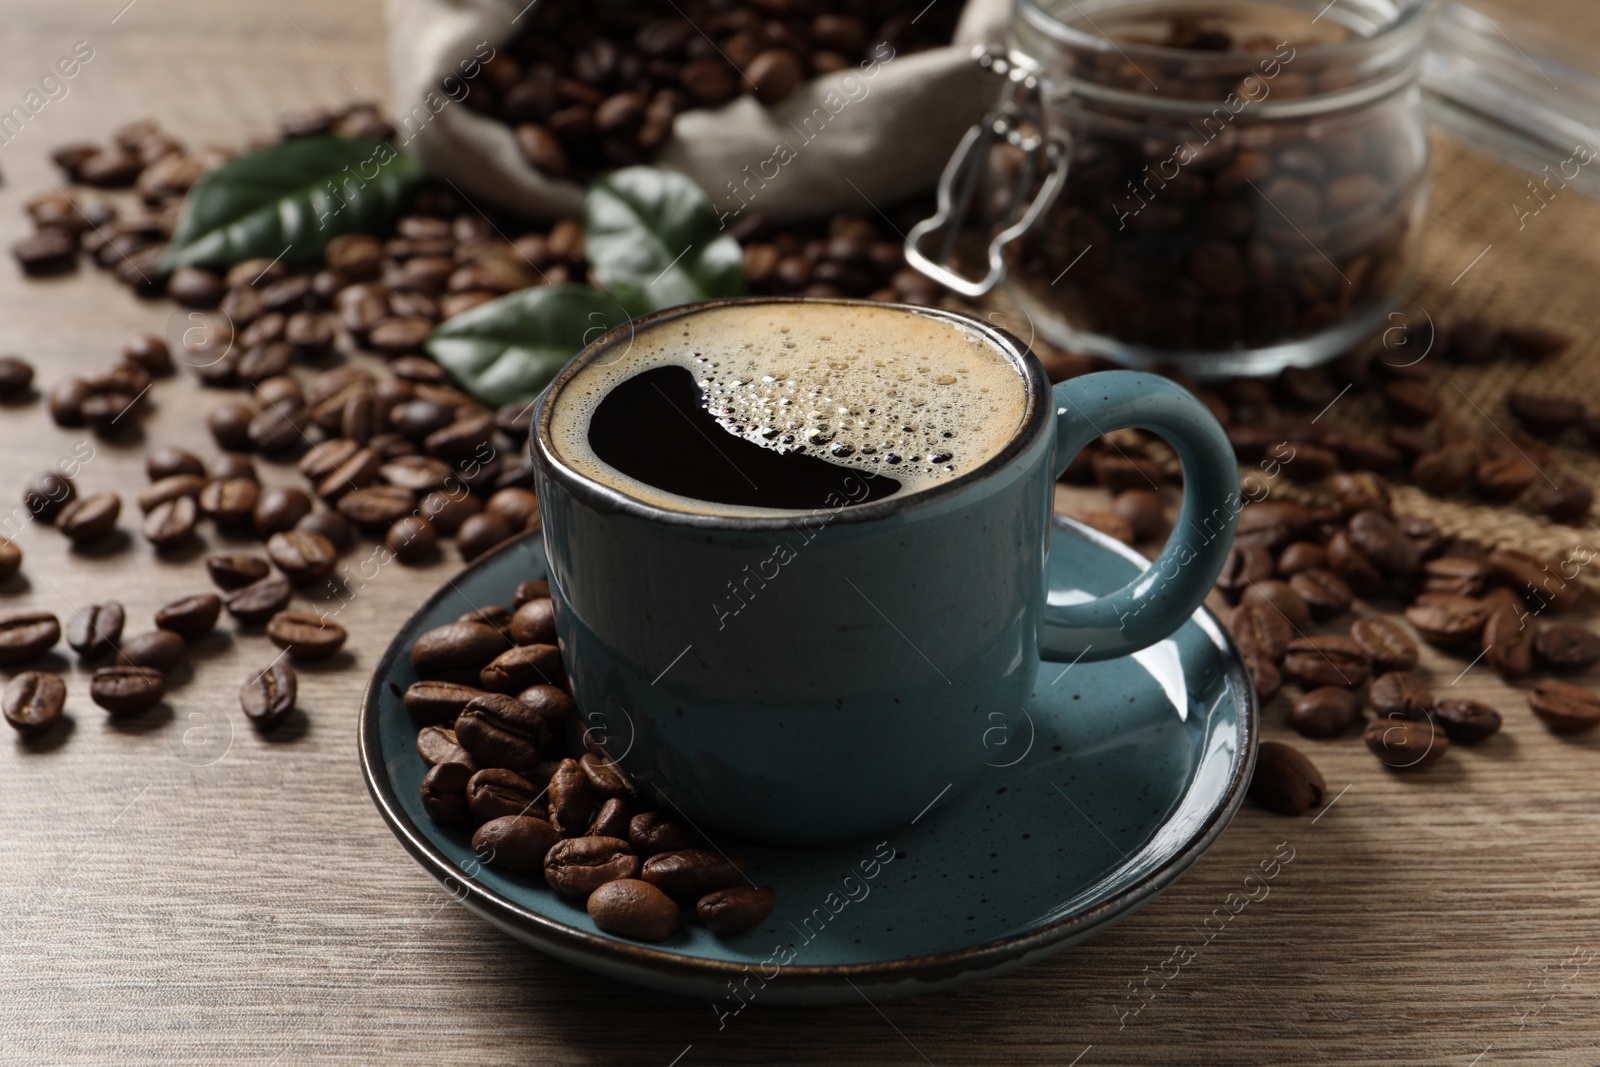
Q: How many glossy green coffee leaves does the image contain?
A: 3